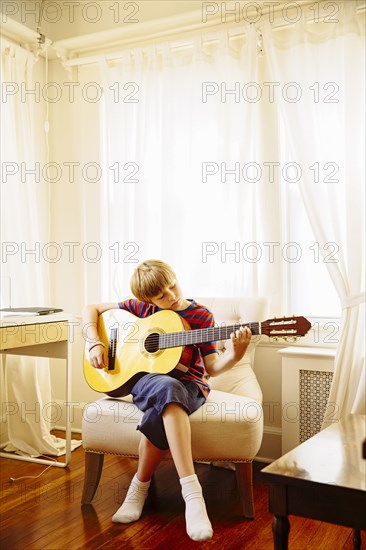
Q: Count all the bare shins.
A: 2